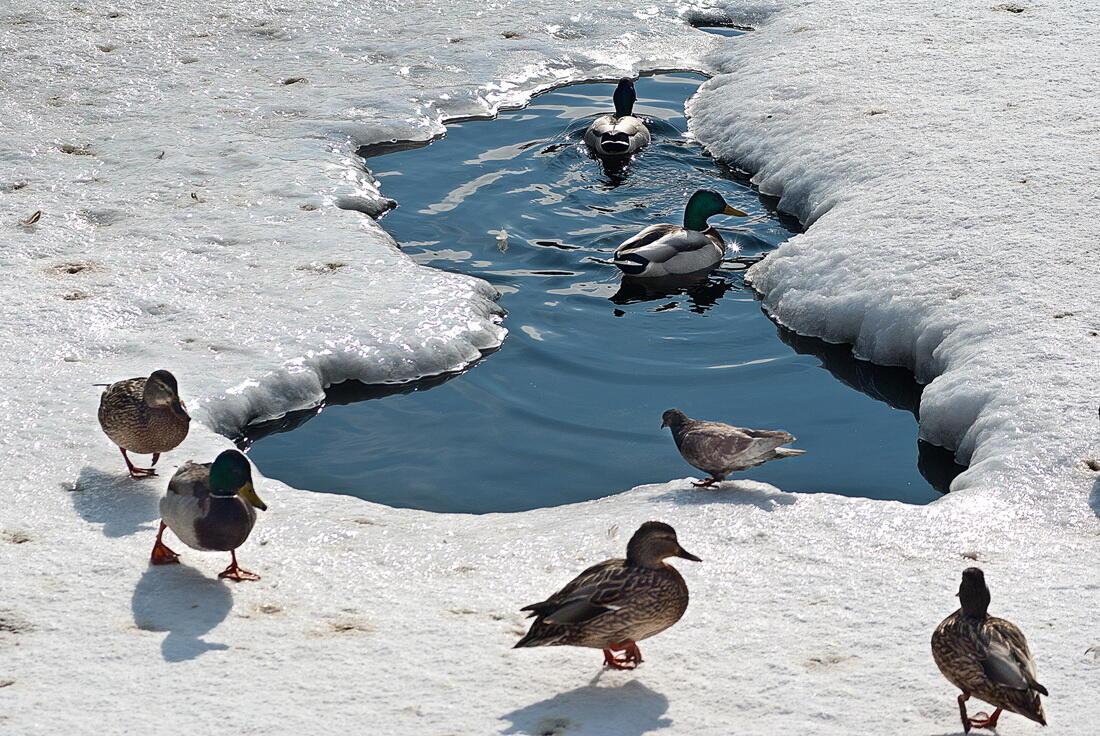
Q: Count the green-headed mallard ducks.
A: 3